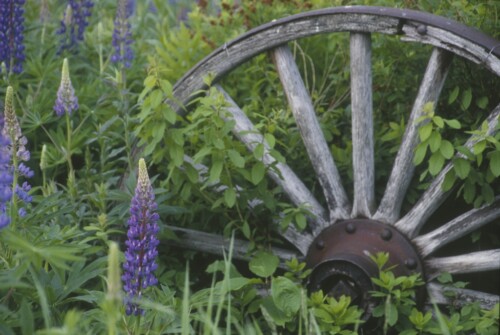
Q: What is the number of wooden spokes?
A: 10